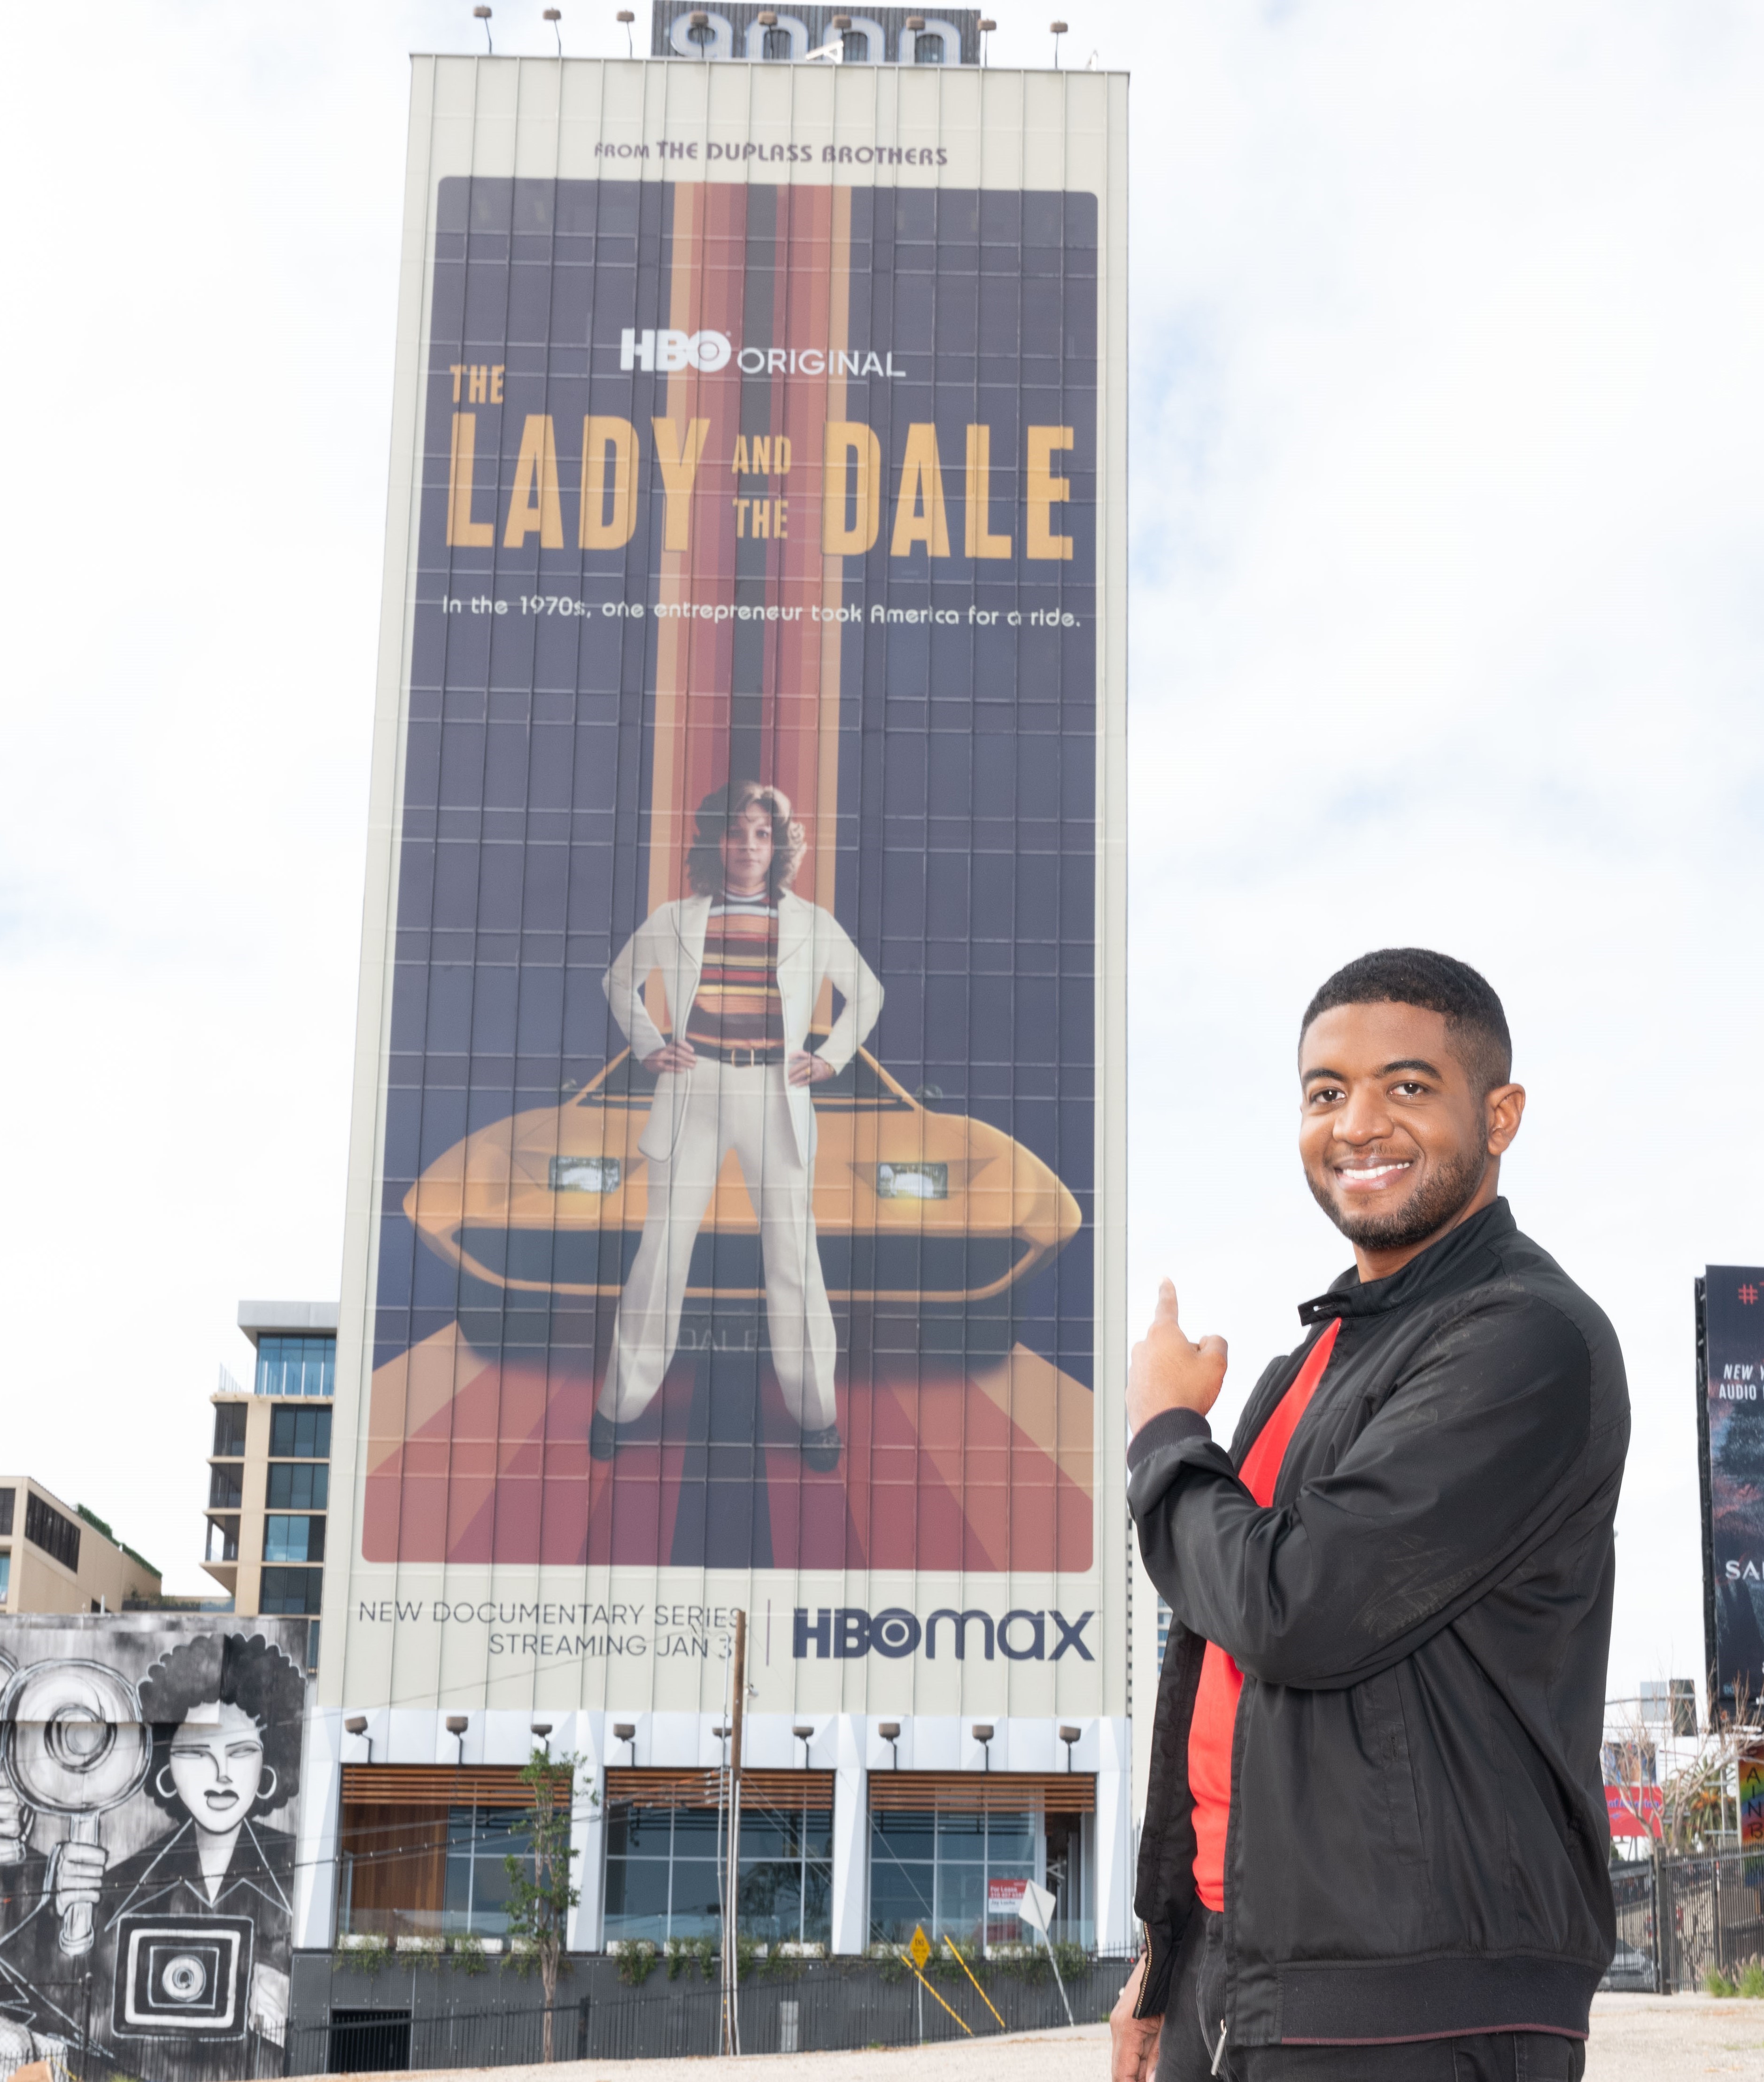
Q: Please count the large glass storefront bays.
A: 3